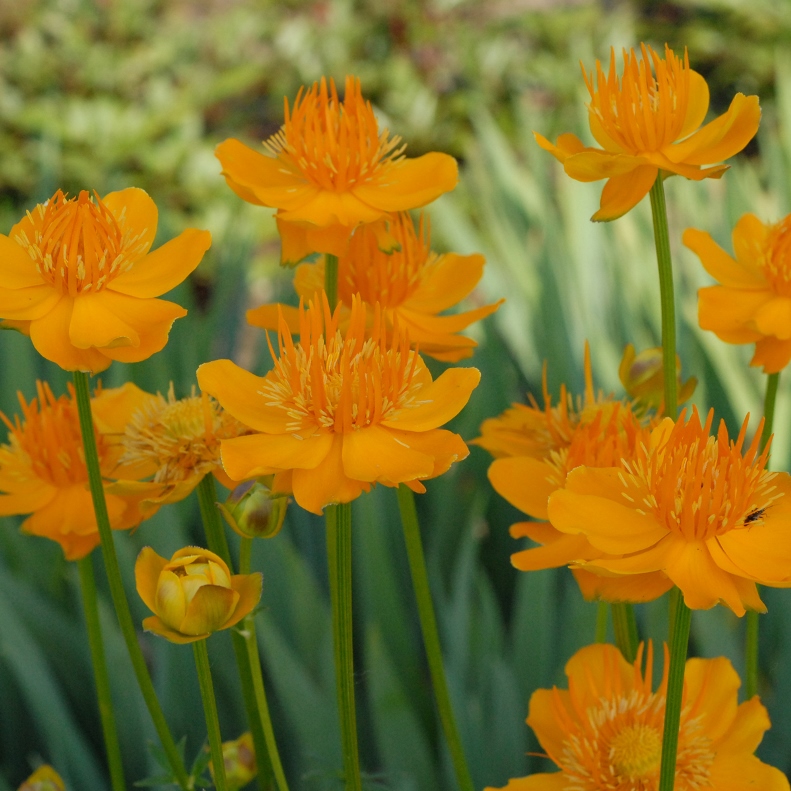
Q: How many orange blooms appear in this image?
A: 12